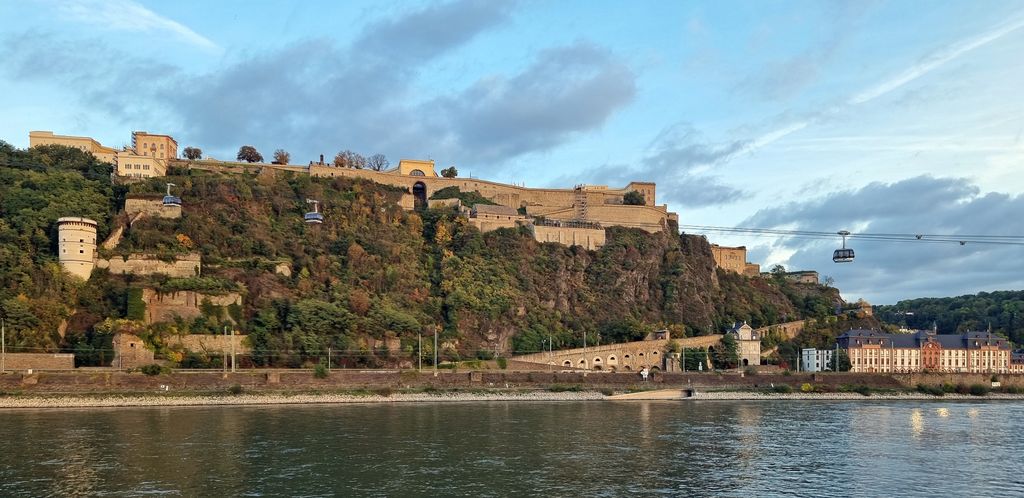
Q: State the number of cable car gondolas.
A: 3